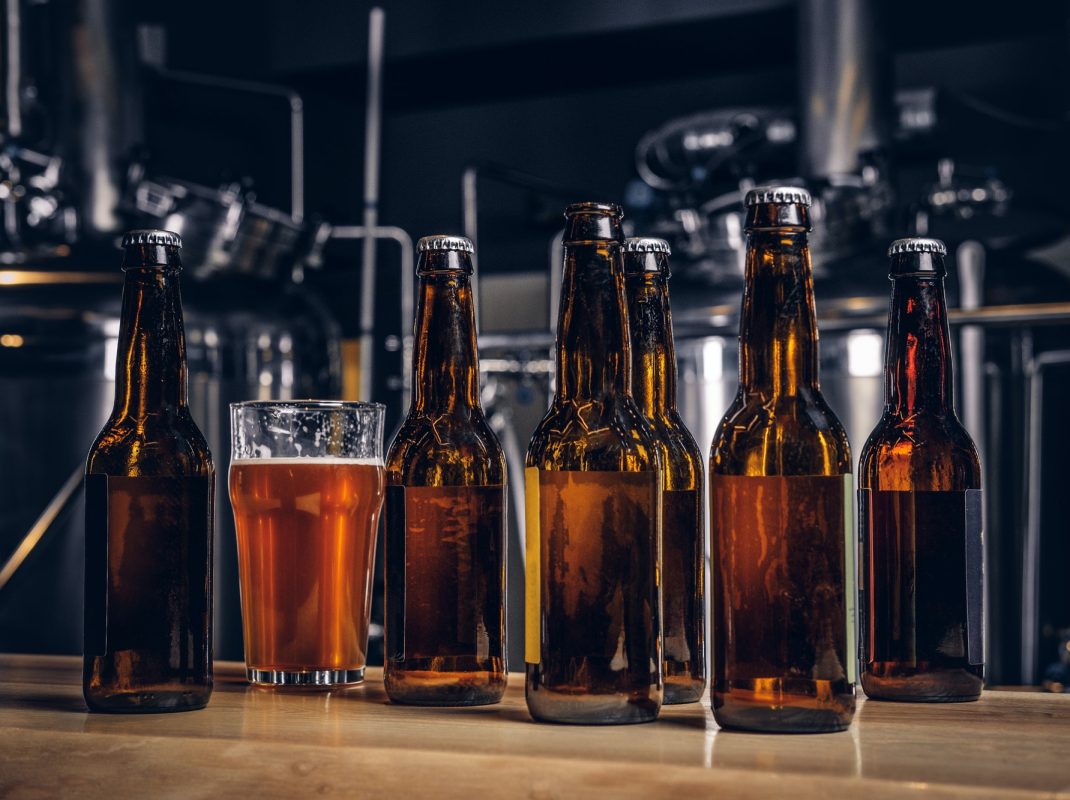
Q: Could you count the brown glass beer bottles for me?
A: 6